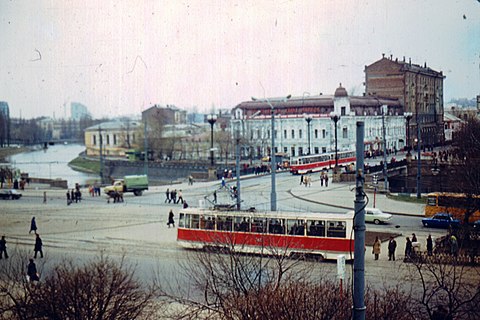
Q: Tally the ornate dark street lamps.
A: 4